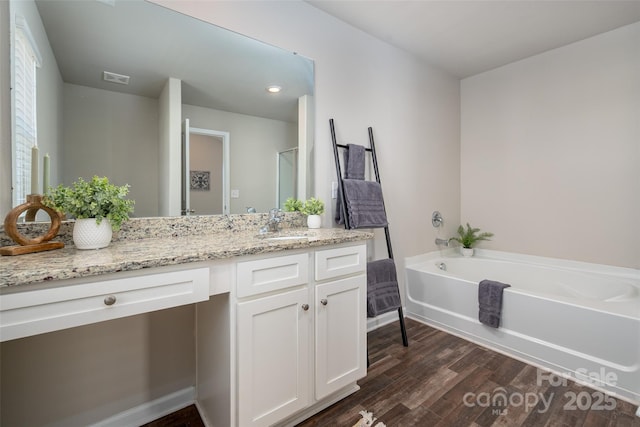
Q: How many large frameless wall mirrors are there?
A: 1